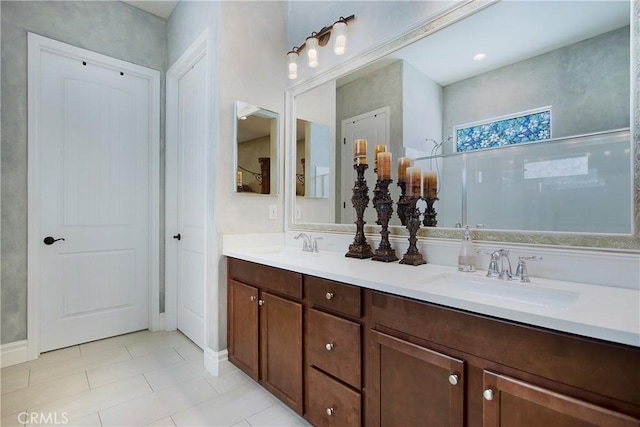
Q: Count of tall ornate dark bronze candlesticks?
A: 3